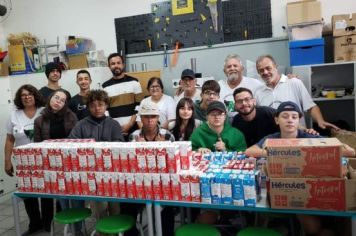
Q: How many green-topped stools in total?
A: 4